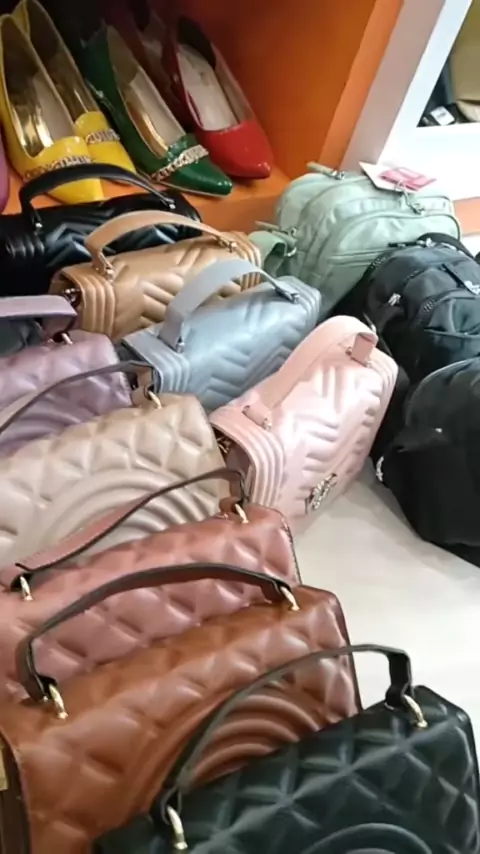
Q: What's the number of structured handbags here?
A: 9